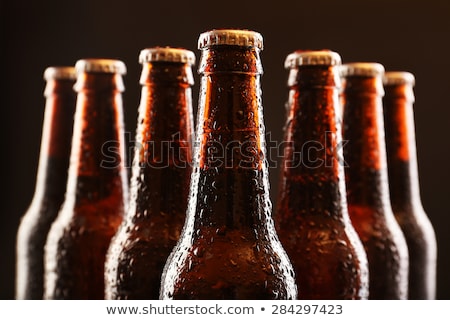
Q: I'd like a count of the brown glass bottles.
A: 7